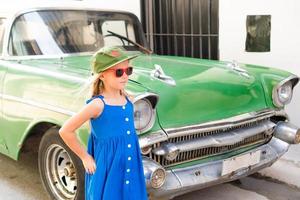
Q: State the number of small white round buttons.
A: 7